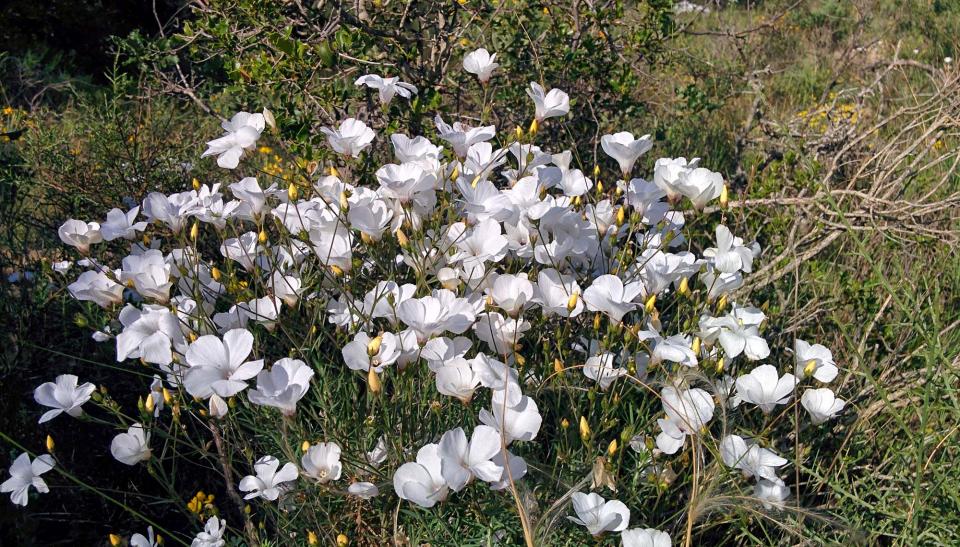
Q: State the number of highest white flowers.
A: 1